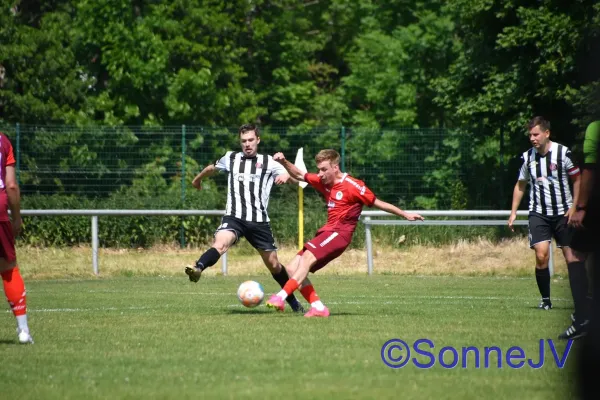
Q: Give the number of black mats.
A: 0